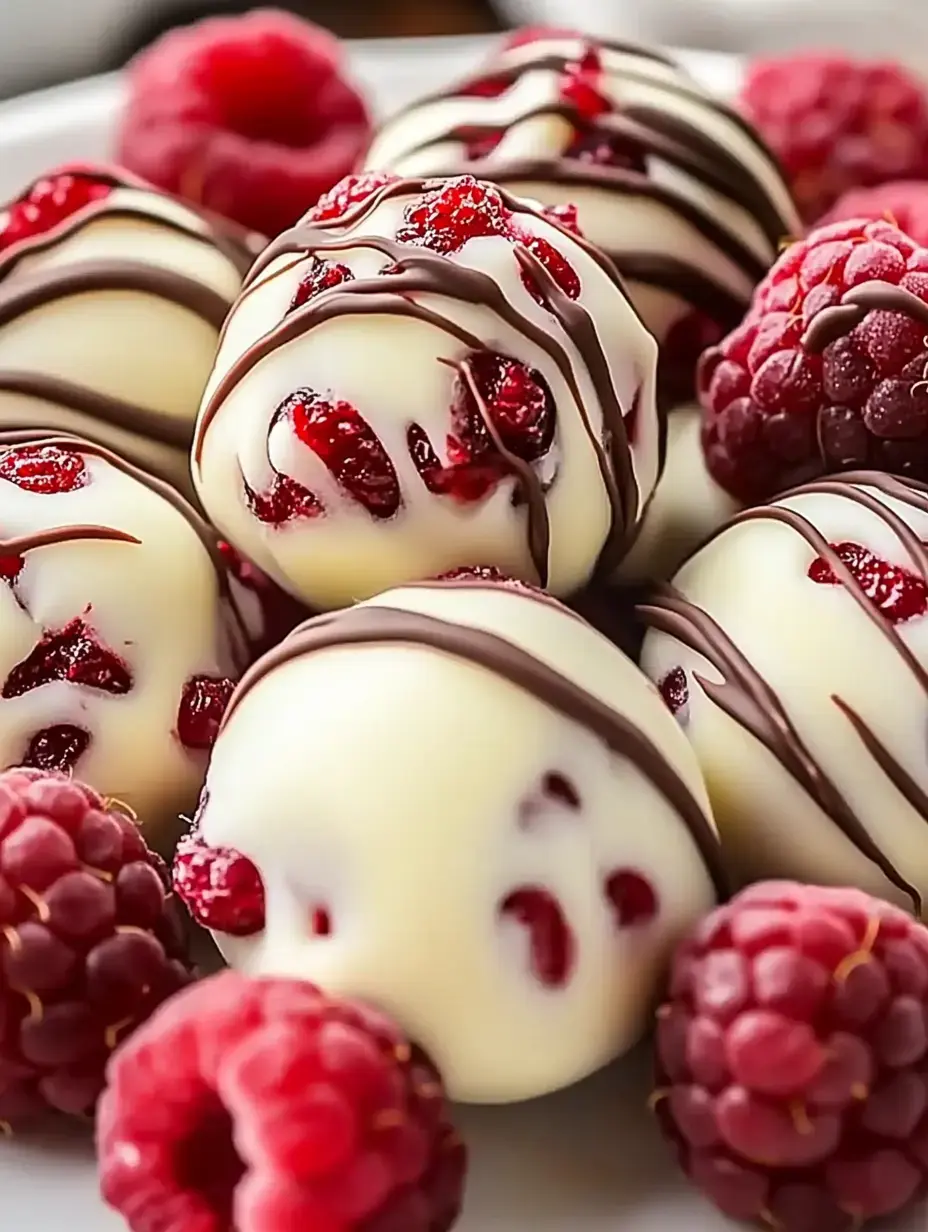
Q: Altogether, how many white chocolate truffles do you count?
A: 6